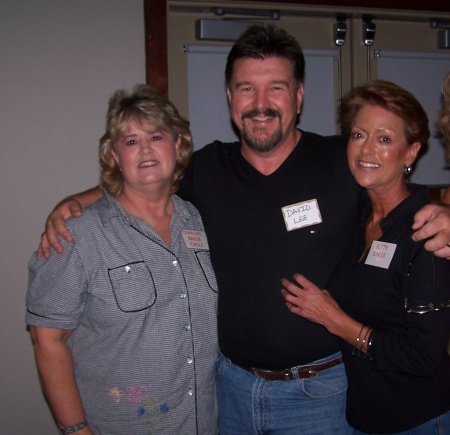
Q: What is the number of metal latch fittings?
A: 2